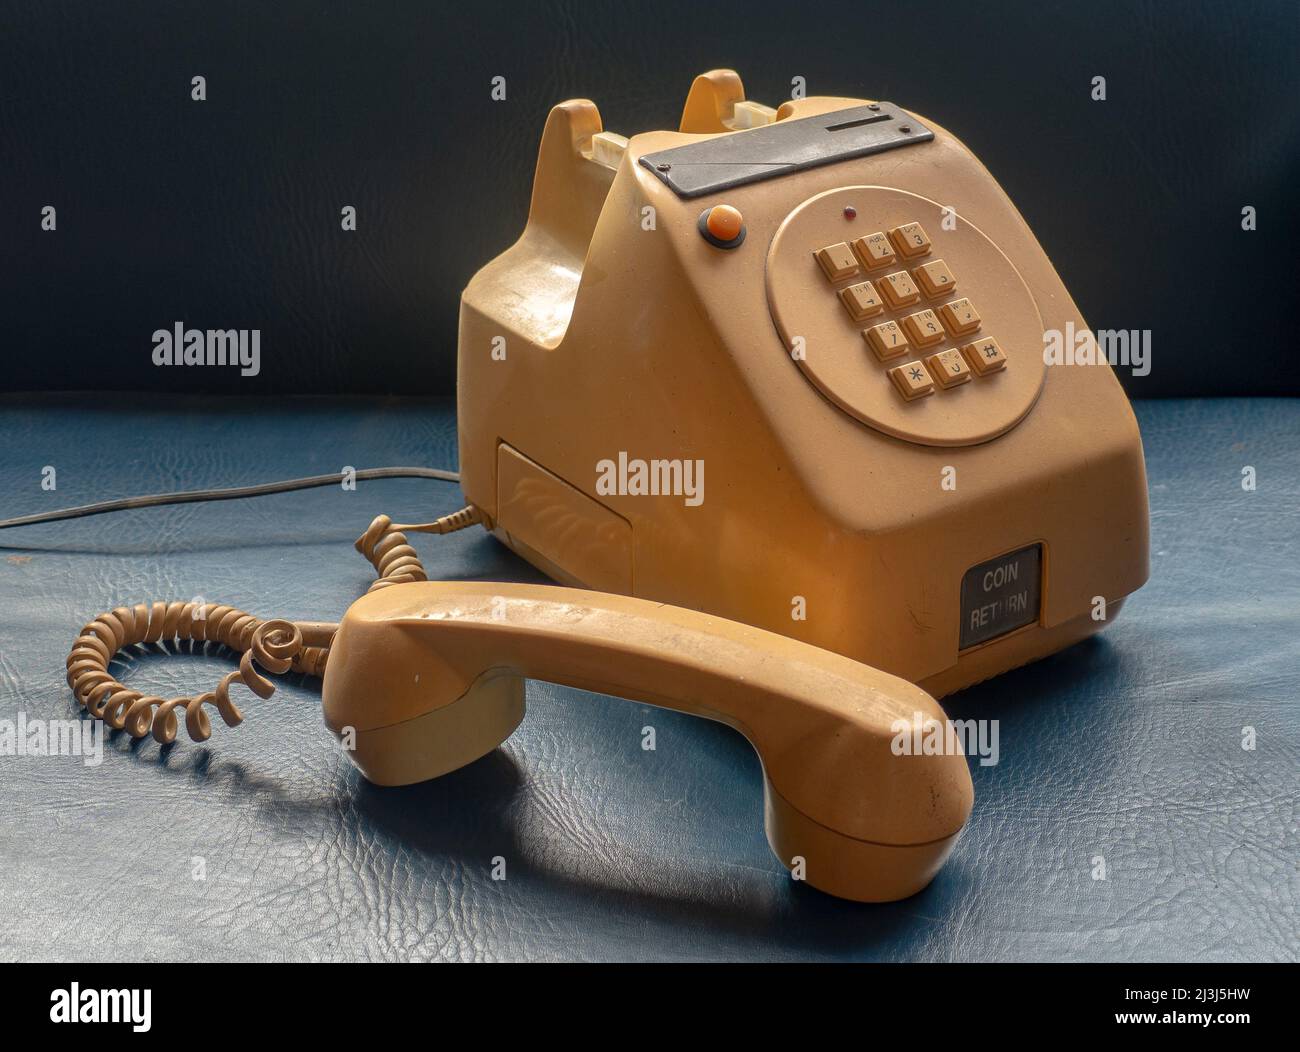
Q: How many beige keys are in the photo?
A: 12